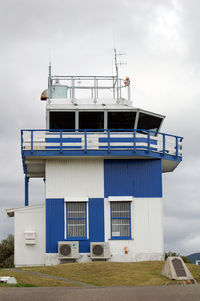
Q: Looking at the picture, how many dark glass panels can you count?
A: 4